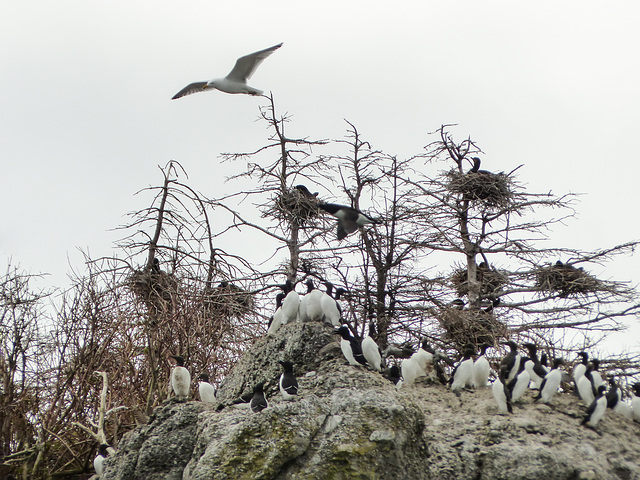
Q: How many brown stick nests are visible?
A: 7